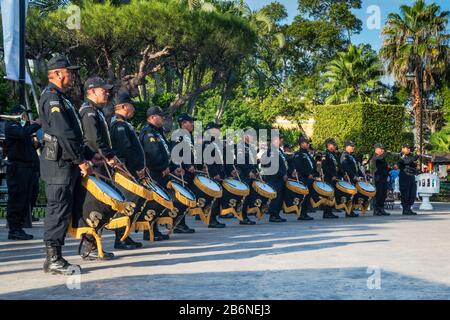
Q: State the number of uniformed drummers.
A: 11